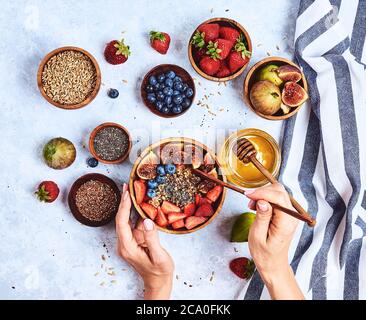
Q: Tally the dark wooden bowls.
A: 2